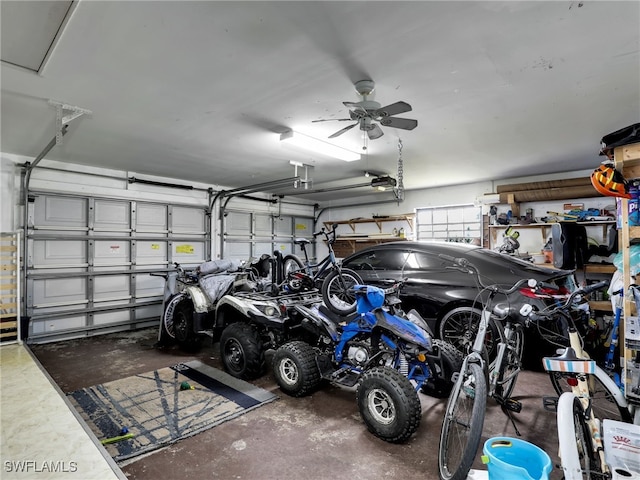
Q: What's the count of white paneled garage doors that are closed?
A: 2